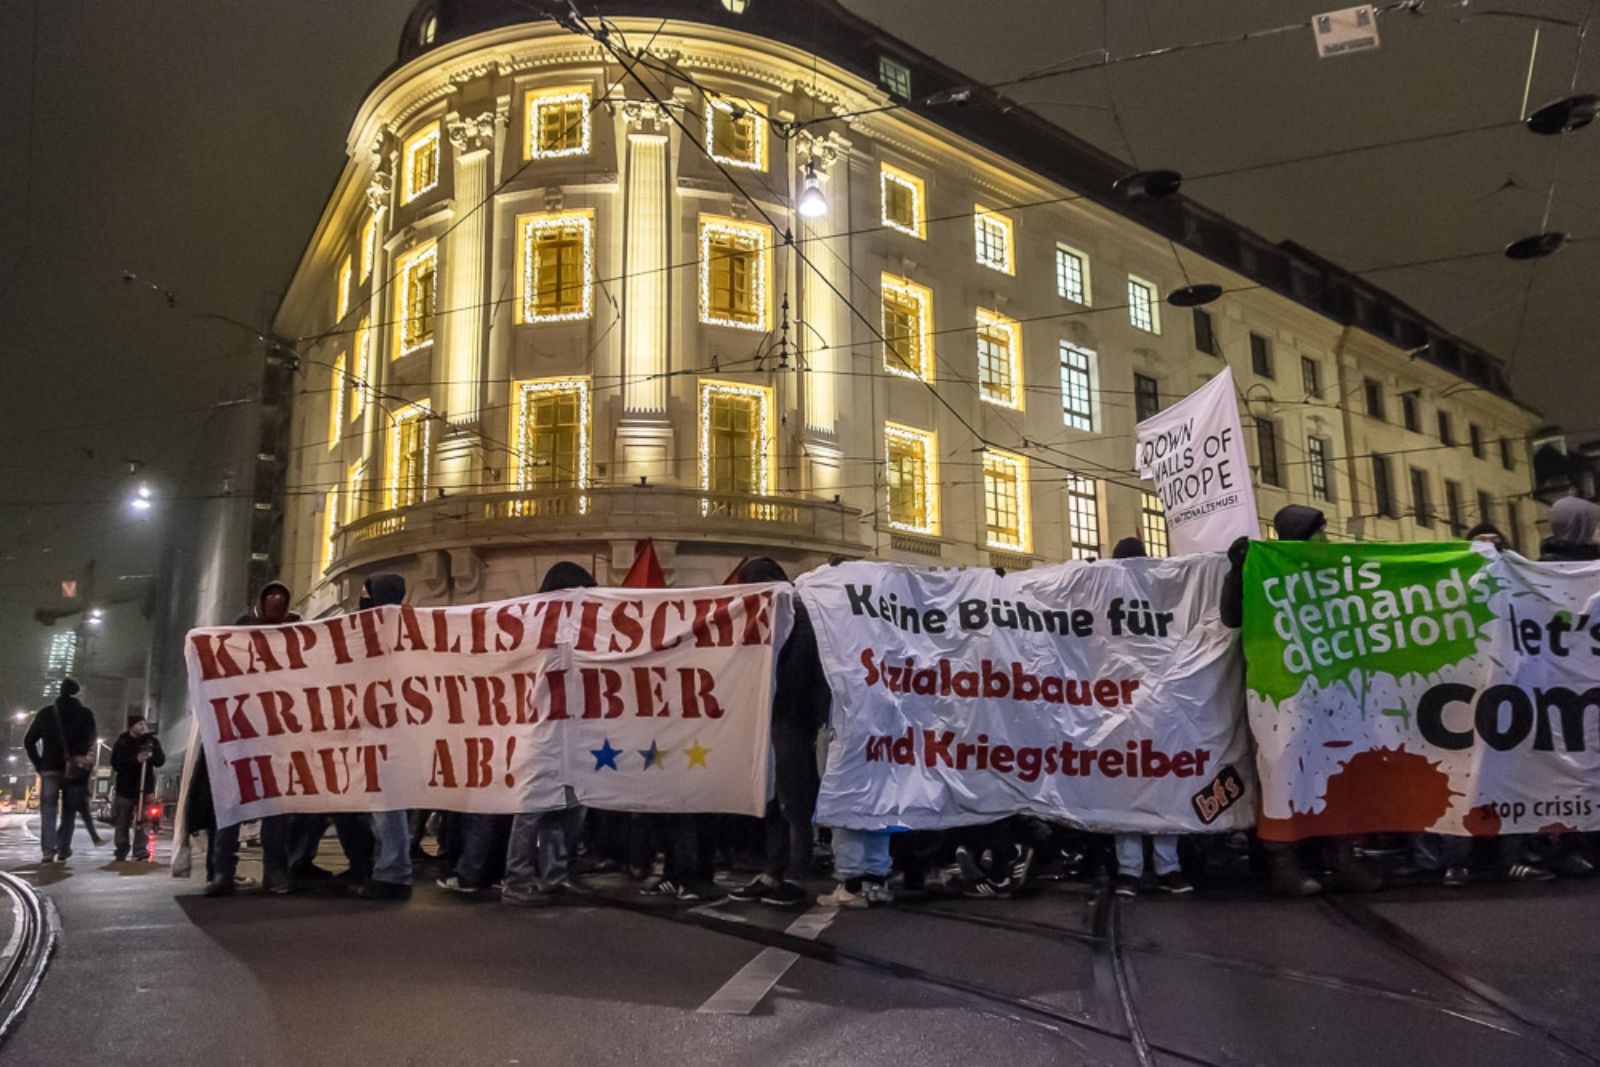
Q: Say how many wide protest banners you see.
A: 3